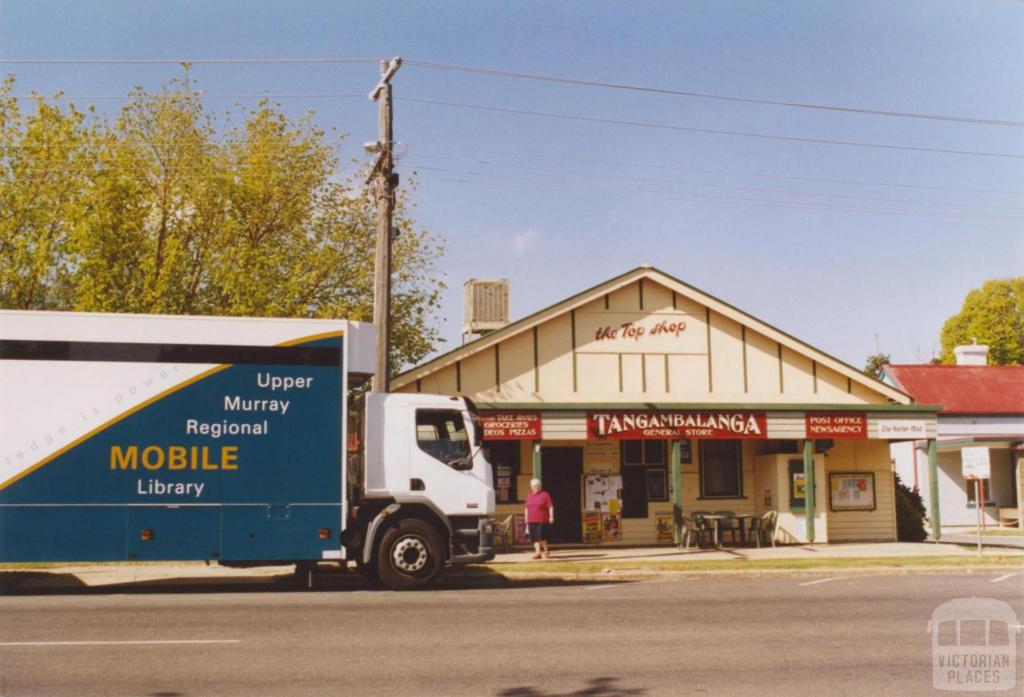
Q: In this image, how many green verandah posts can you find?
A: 4